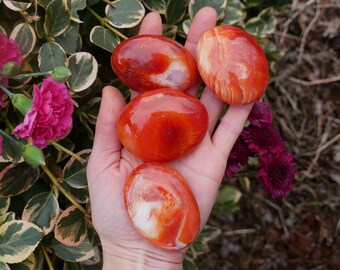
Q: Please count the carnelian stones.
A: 4